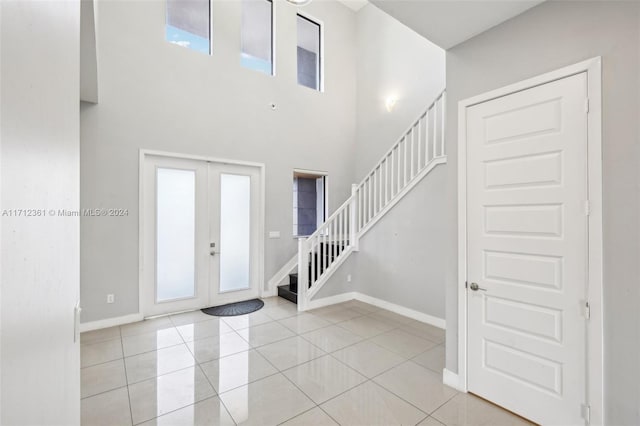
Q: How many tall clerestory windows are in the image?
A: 3